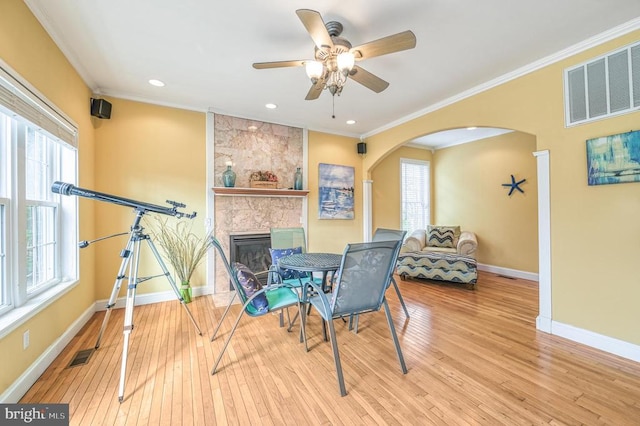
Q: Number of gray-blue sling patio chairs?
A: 2